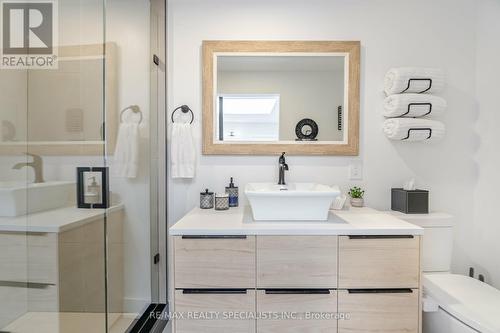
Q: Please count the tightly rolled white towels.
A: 3